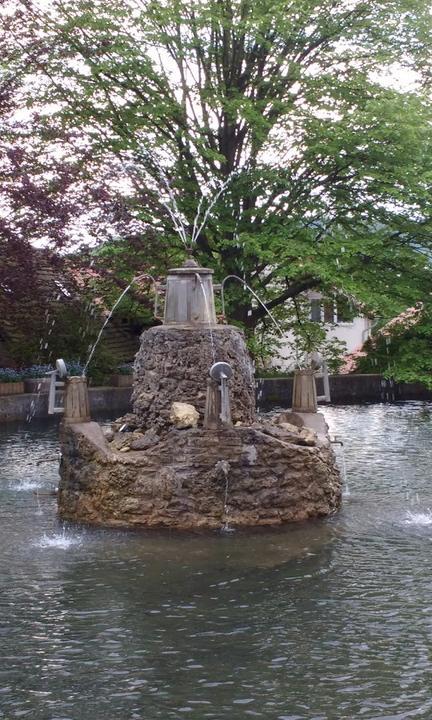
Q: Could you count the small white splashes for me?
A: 3